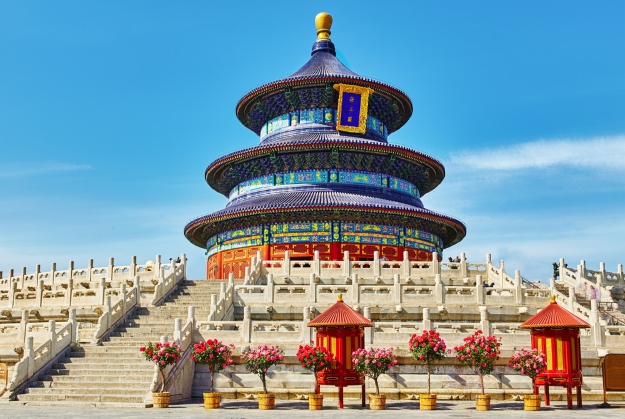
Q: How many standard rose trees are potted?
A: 8